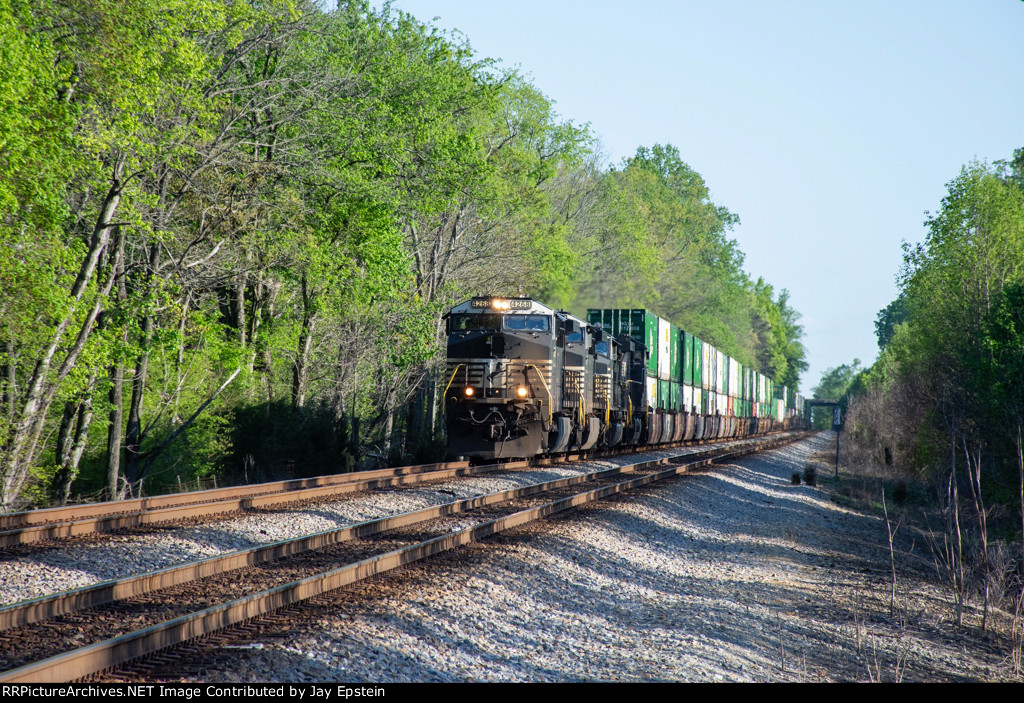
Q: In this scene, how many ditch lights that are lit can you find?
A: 2